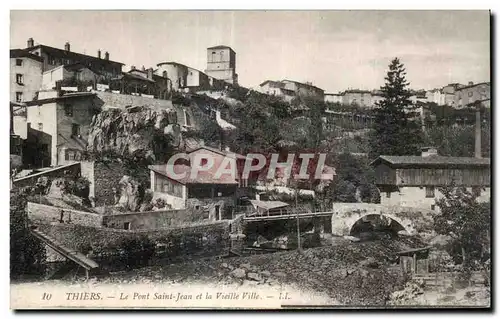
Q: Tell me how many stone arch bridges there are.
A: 1